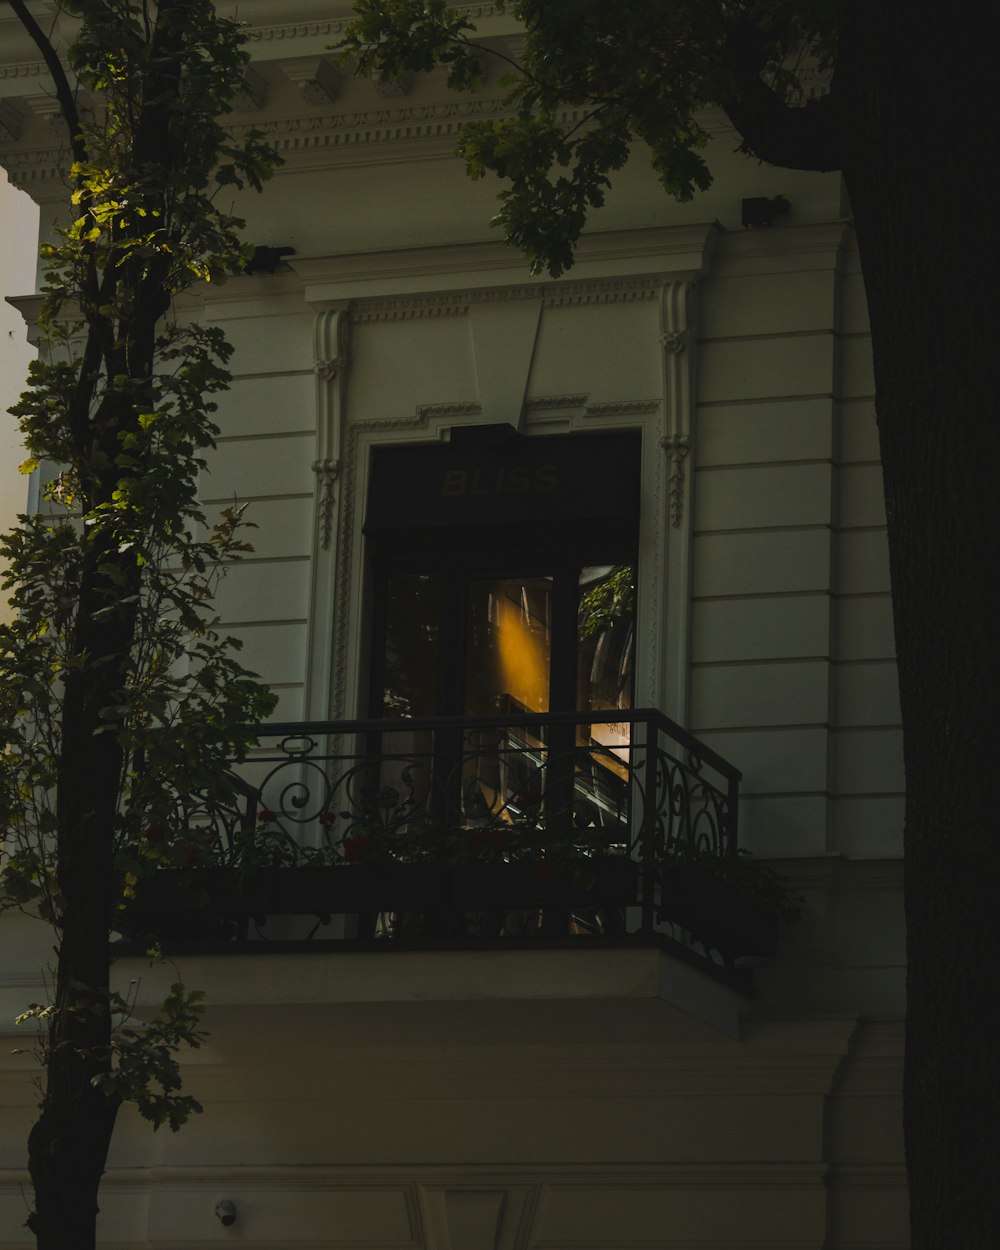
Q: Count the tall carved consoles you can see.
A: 2